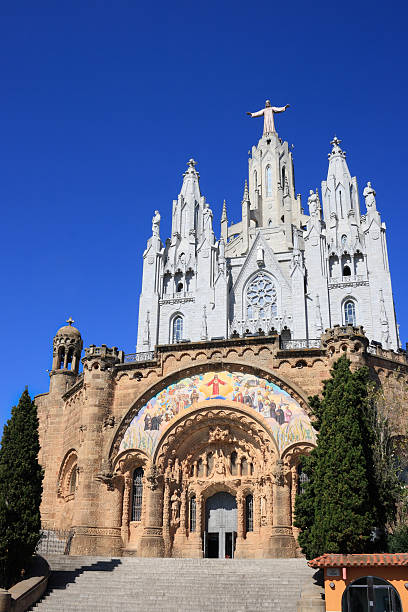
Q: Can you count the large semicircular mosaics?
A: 1